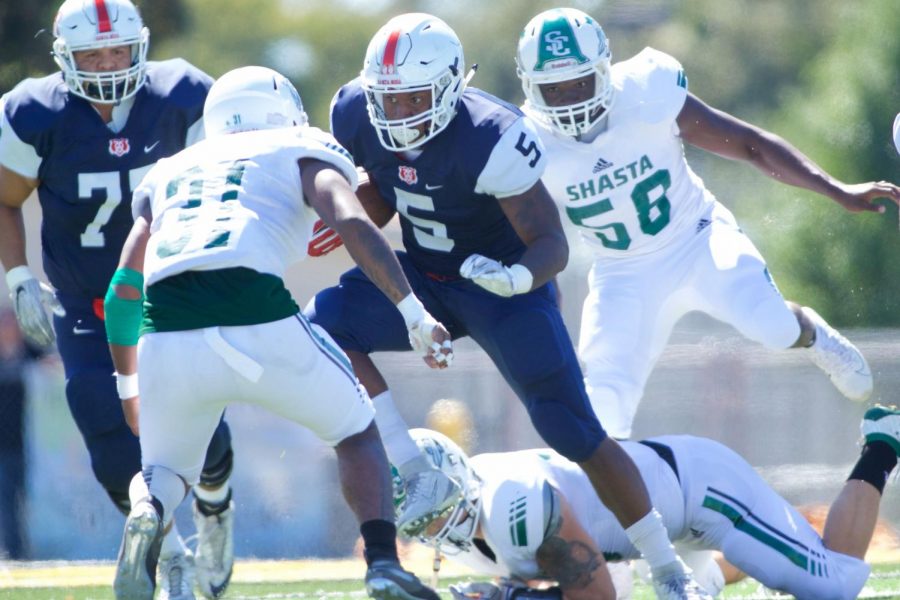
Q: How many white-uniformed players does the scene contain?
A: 3